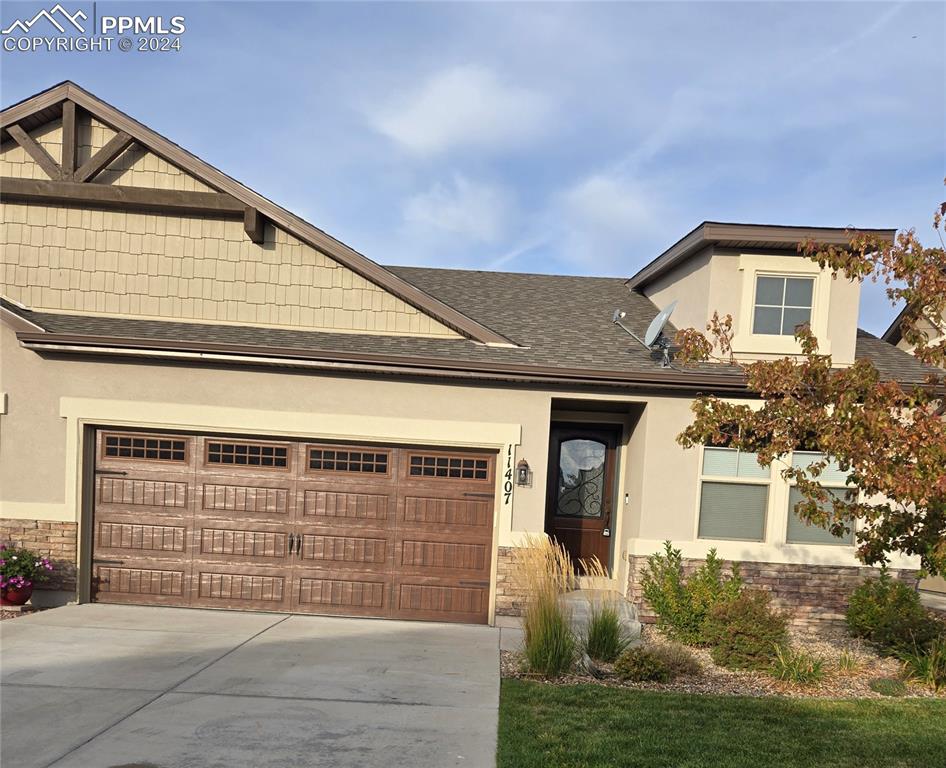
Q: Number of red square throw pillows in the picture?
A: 0